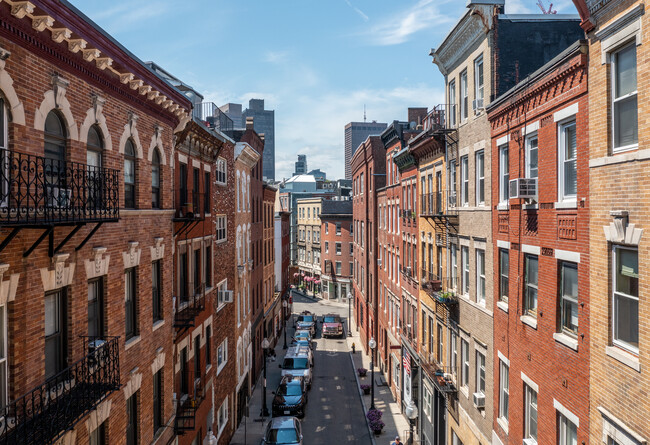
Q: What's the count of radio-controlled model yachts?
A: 0